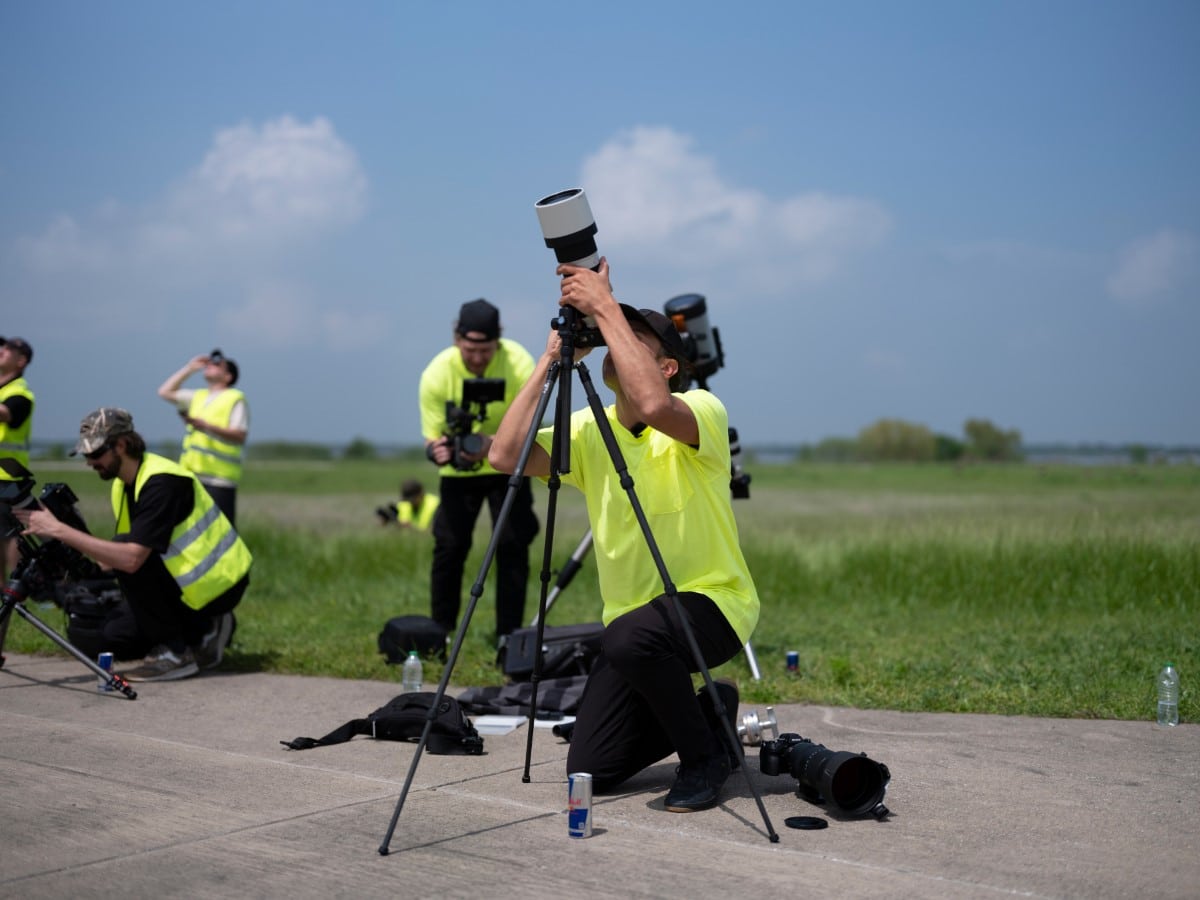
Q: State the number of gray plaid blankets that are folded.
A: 1